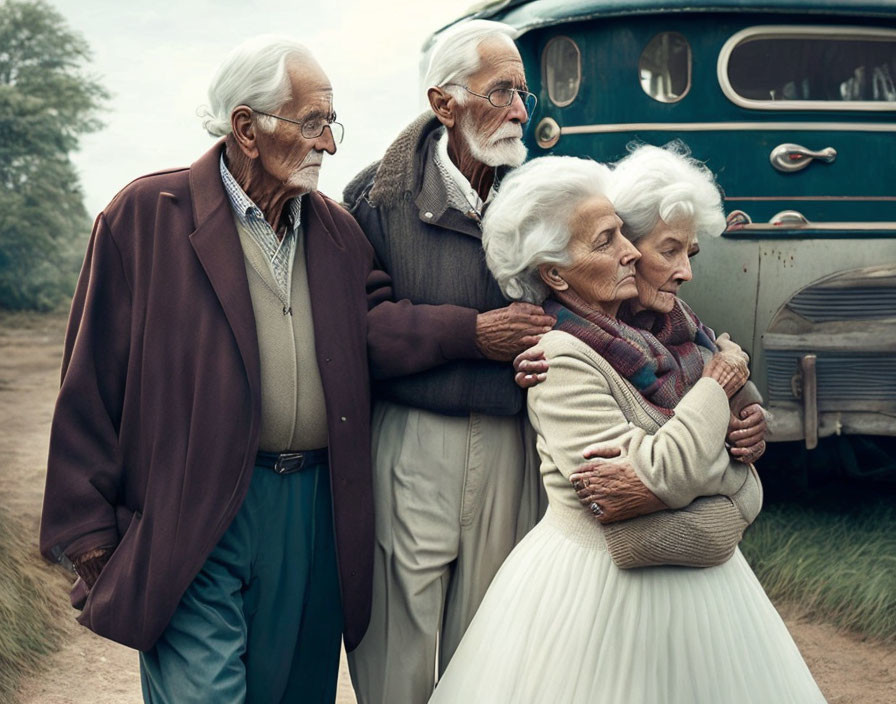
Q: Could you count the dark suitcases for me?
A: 0